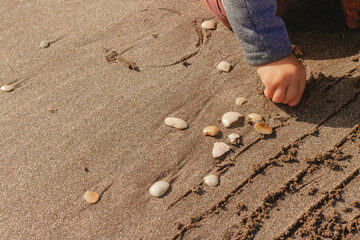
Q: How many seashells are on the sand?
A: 15